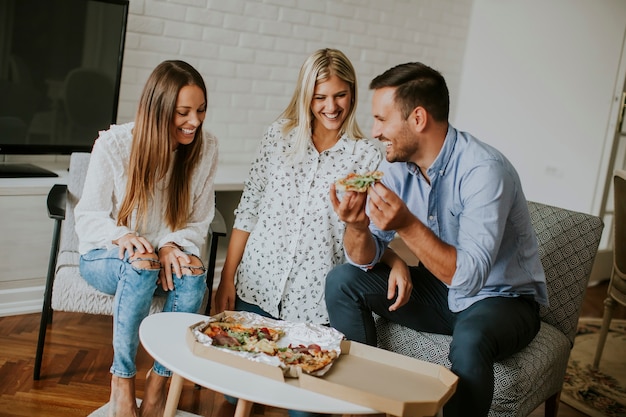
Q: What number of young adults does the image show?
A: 3